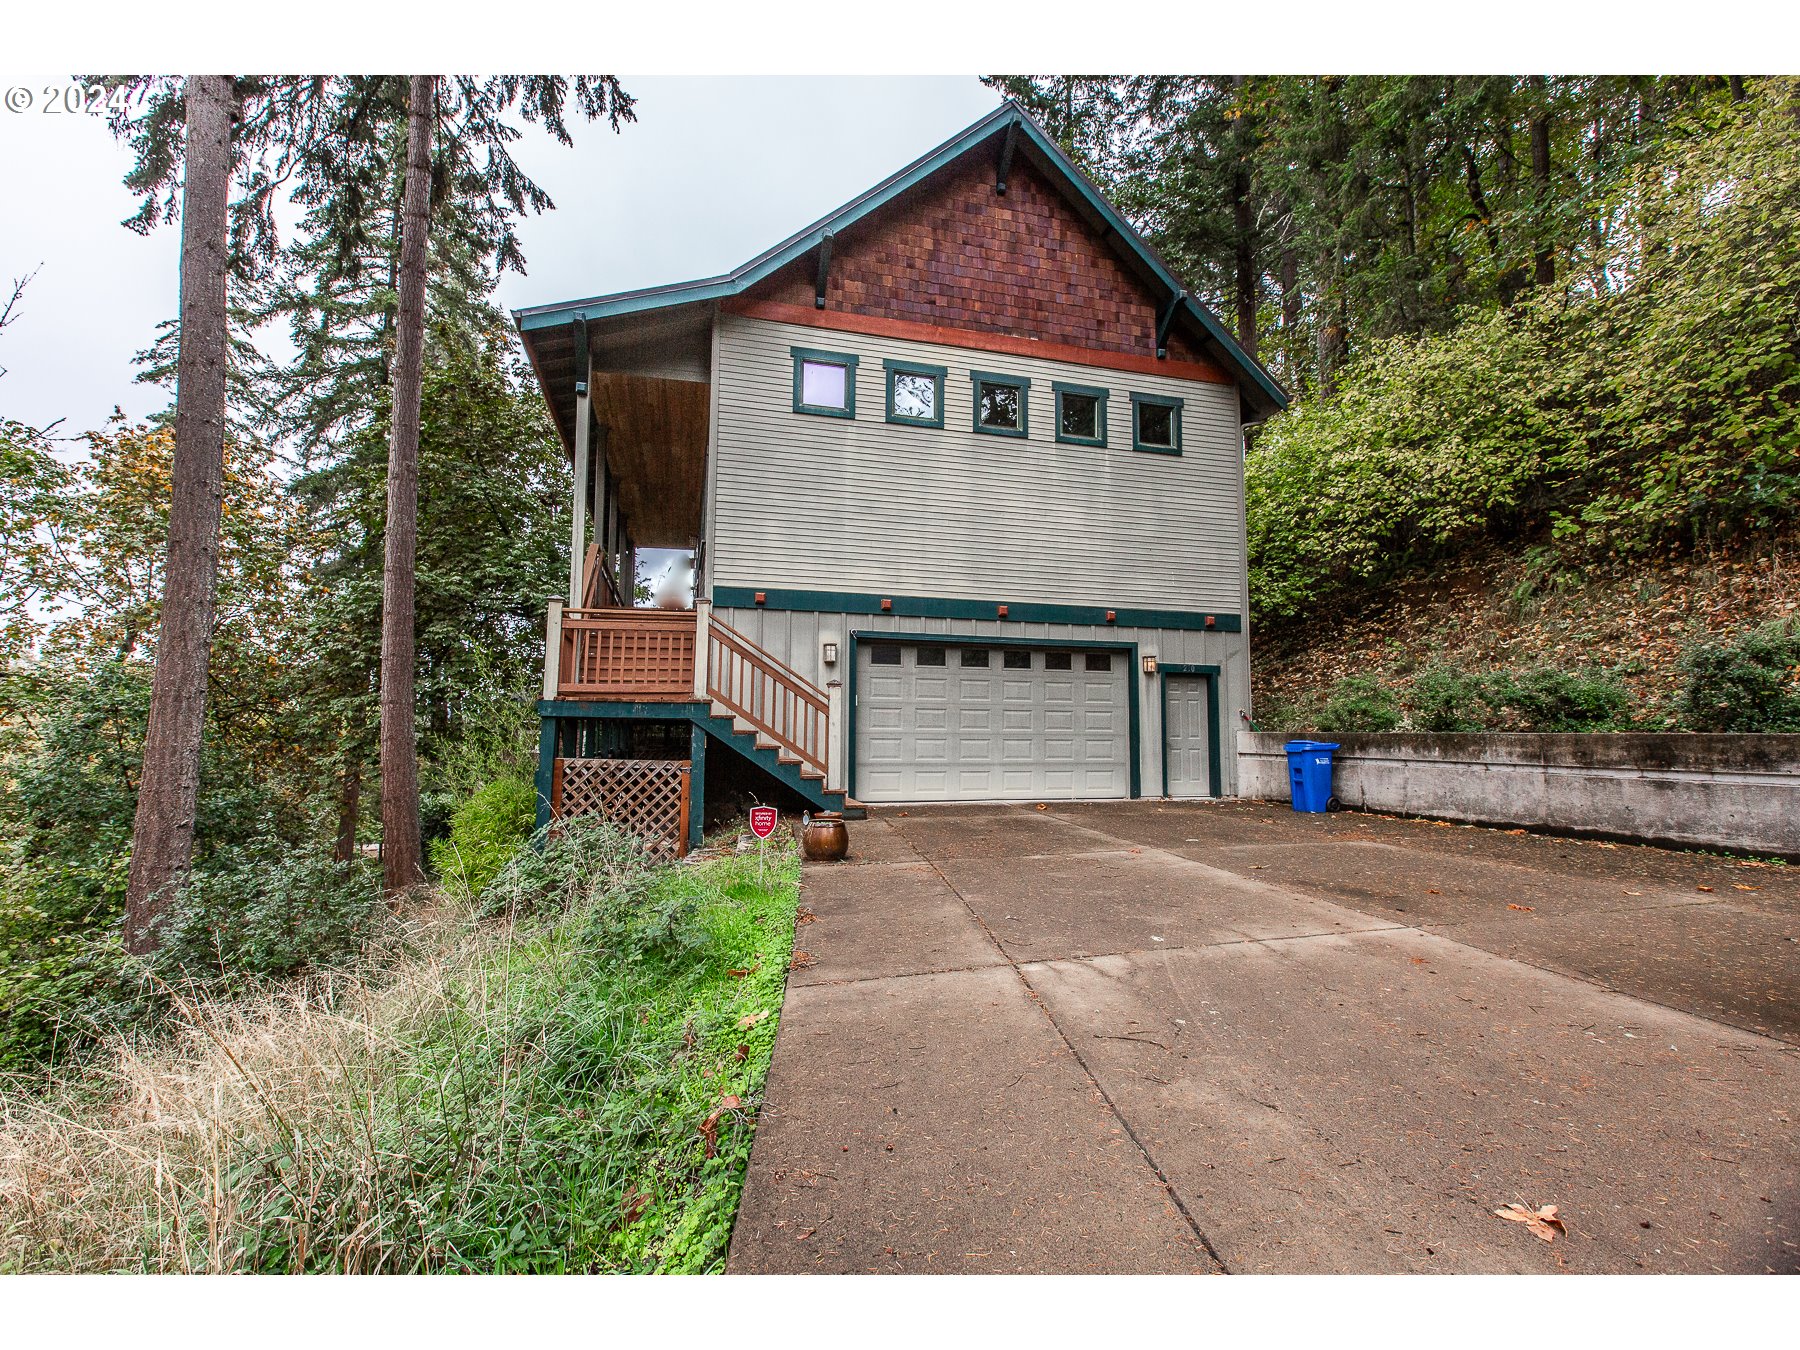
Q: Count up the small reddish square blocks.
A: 5